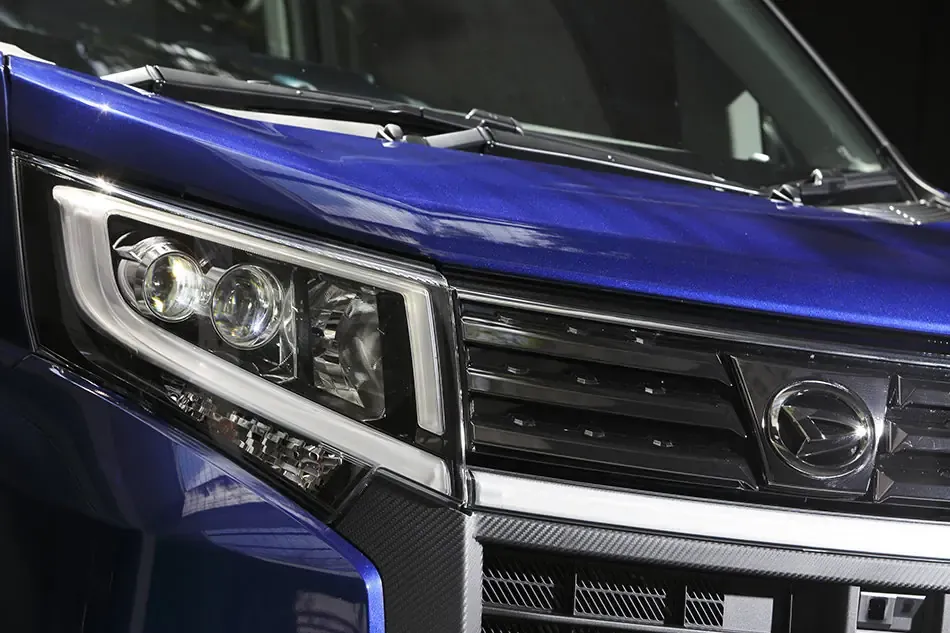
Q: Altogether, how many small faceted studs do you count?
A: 9